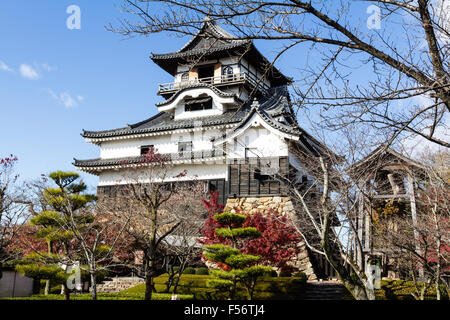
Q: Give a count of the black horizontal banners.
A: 1